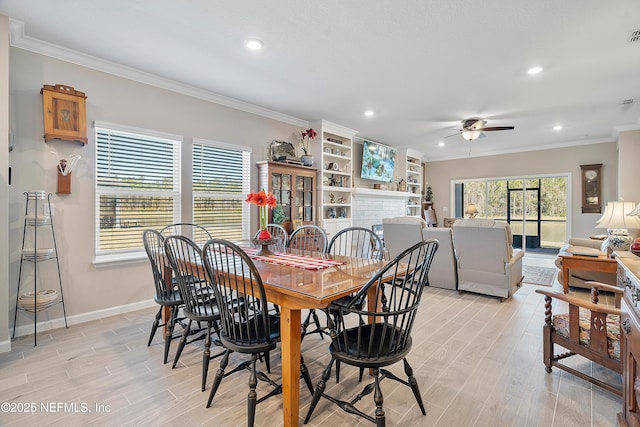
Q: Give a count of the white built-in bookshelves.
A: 2